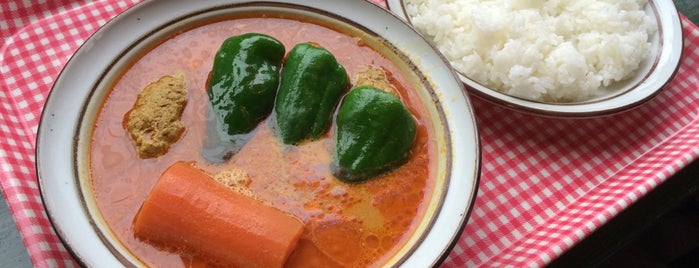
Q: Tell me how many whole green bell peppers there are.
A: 3